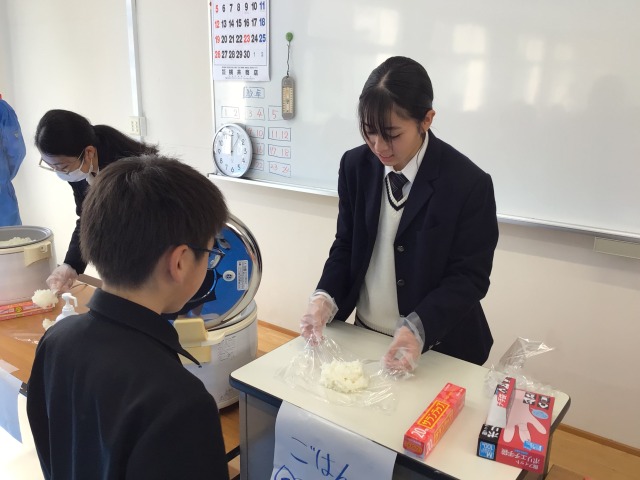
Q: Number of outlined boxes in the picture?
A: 10